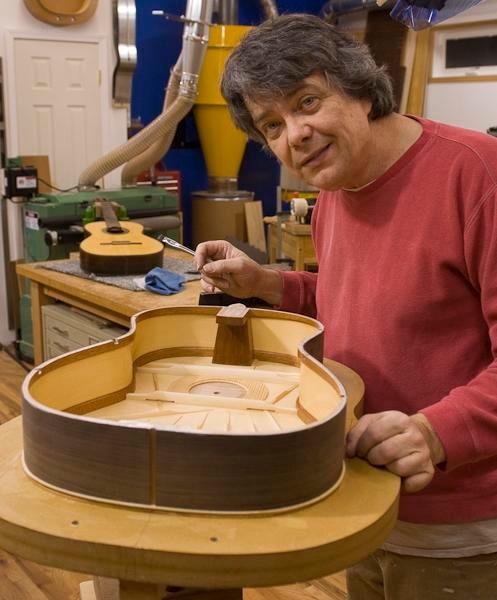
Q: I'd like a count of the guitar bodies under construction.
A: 1